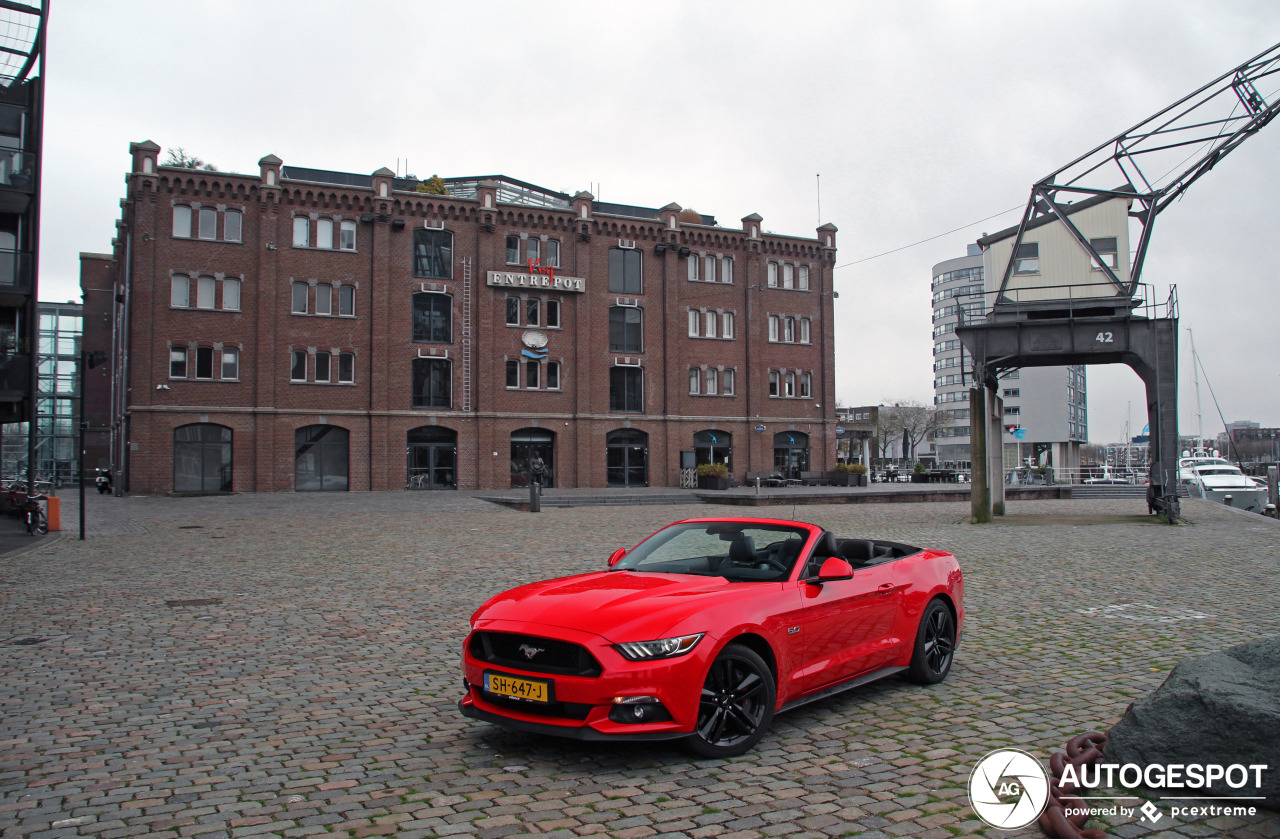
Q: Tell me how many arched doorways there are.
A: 7